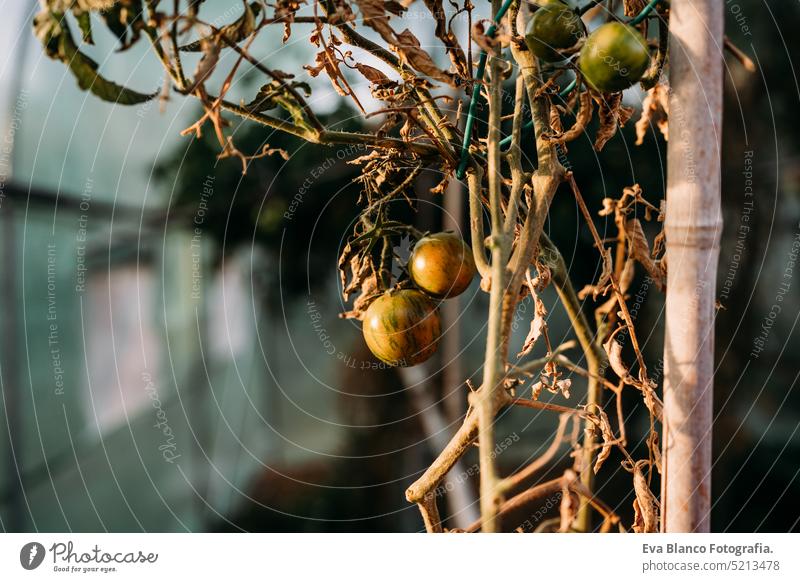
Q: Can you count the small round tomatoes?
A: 4